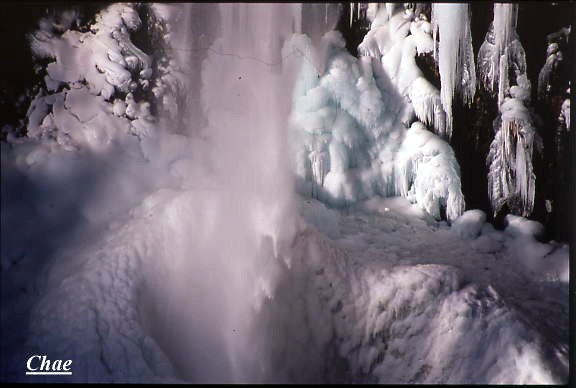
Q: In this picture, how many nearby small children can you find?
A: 0